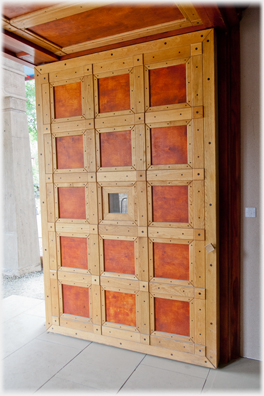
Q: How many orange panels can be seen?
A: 14